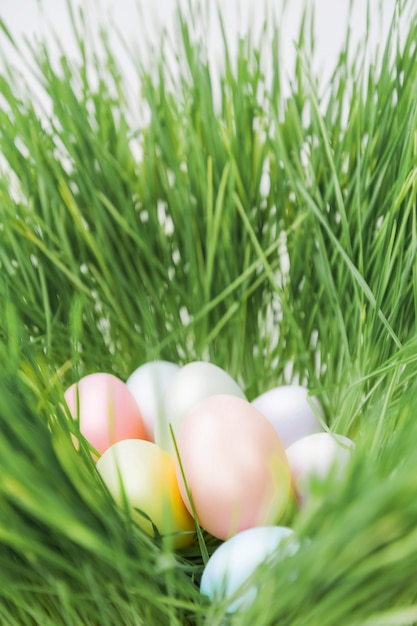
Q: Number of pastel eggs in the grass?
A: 8